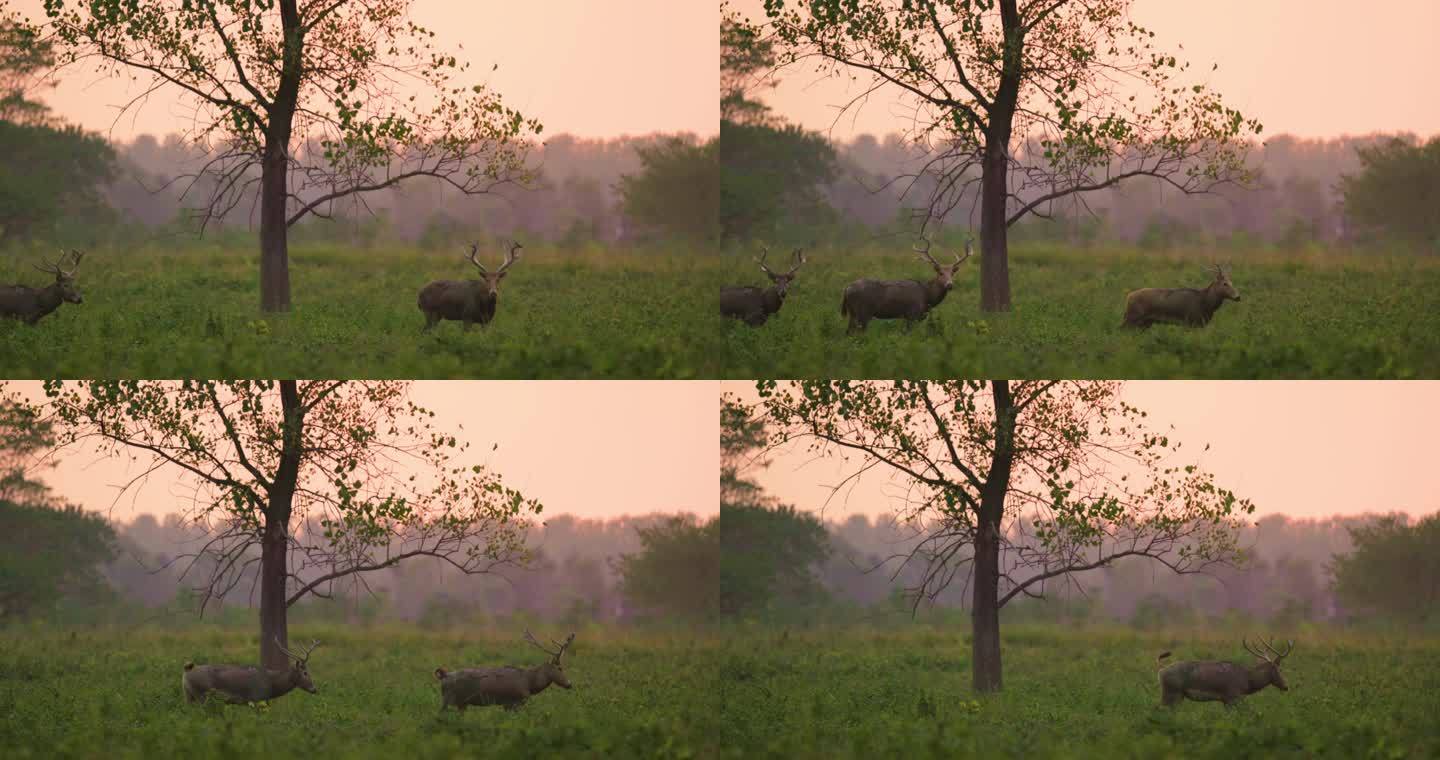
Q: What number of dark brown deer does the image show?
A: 8